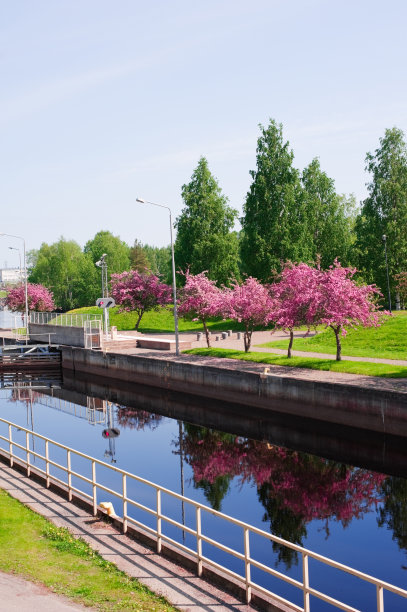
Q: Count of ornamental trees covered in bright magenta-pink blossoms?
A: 6